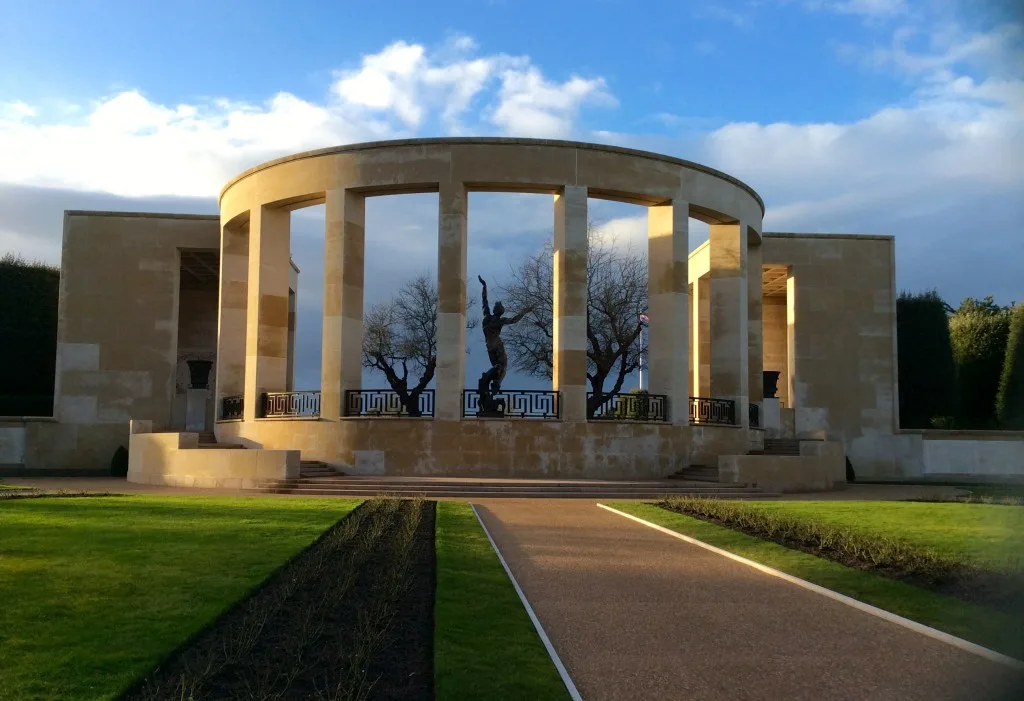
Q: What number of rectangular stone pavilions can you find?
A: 2